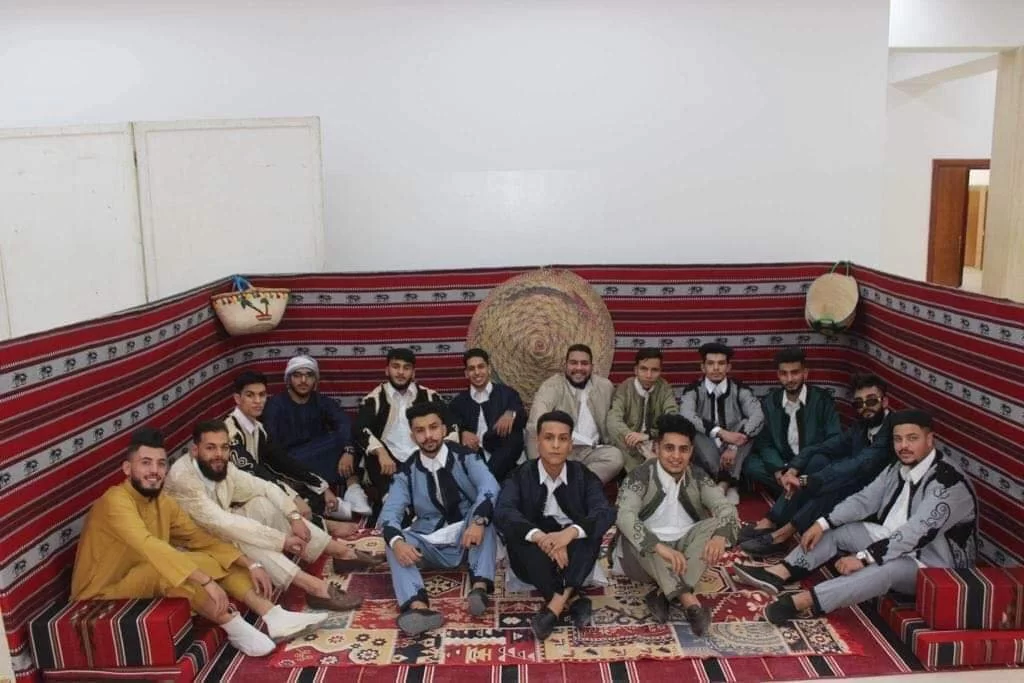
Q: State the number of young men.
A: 15